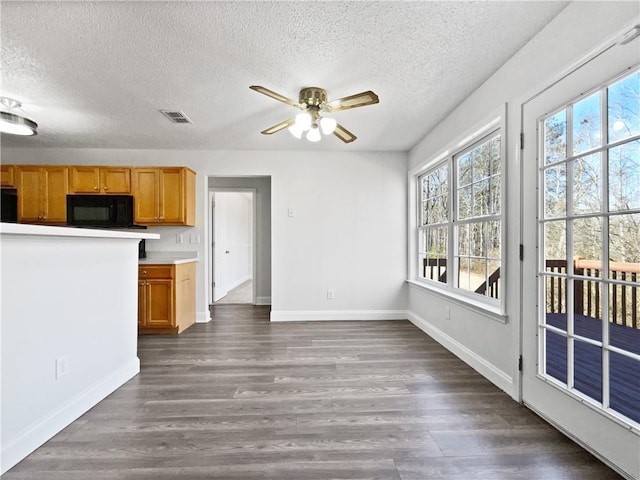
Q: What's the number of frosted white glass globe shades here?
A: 4